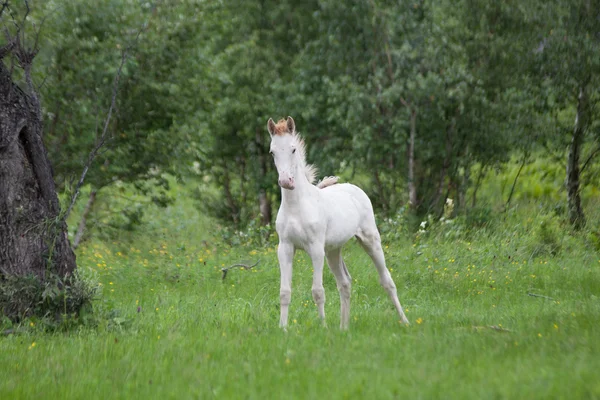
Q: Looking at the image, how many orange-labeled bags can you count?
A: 0